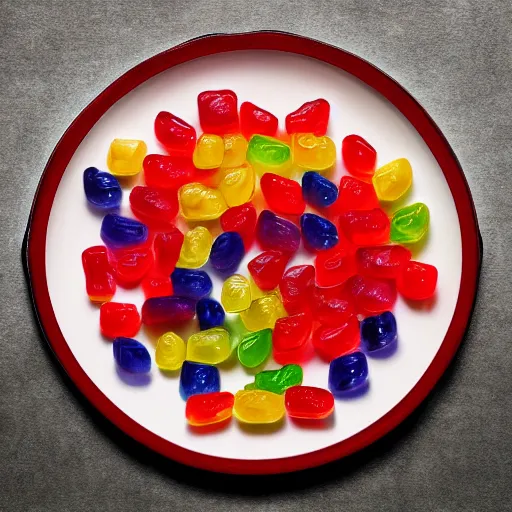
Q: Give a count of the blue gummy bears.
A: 11